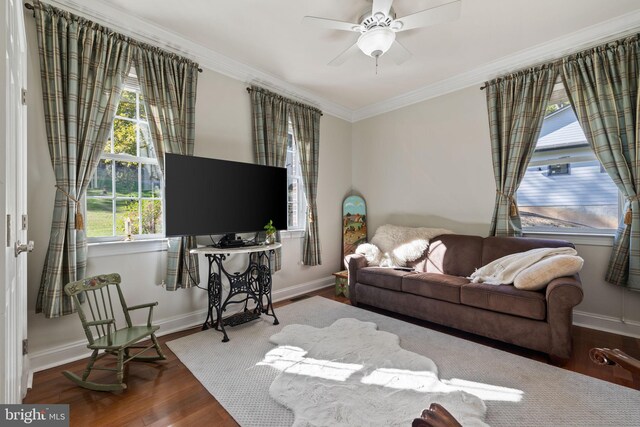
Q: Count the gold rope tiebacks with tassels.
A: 4